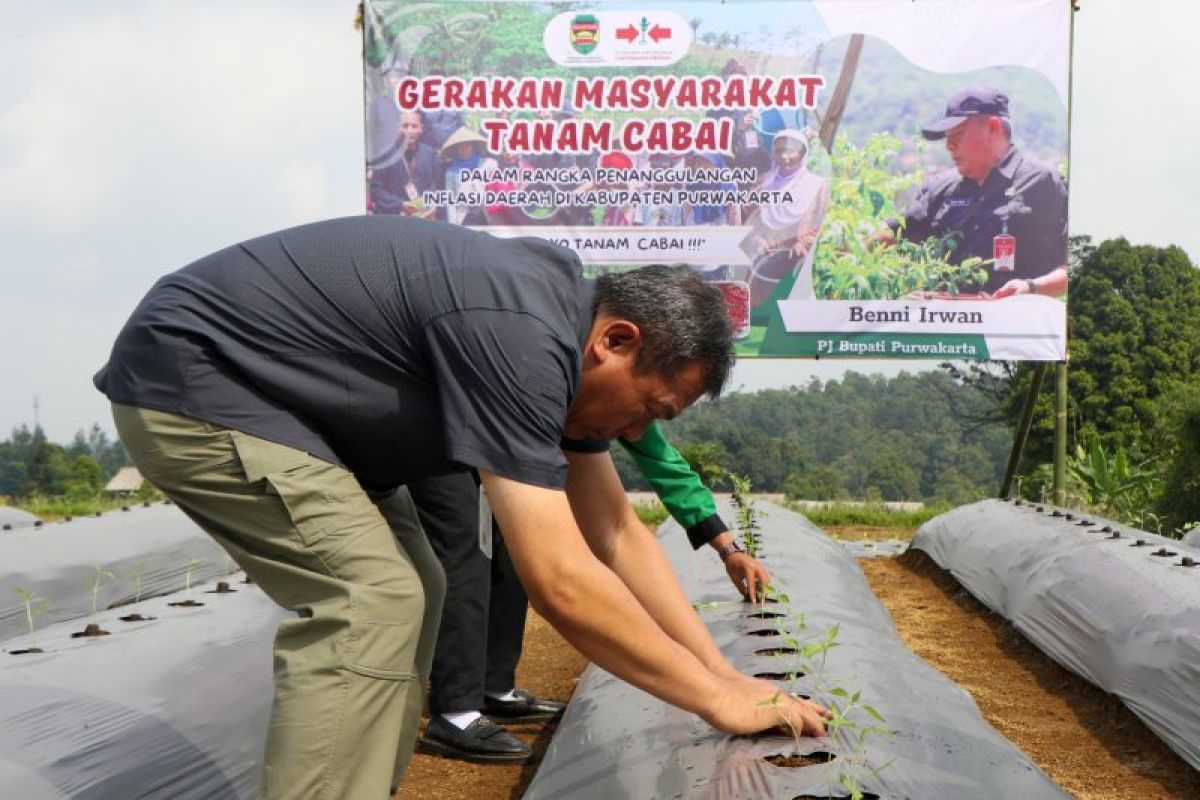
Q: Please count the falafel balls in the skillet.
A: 0